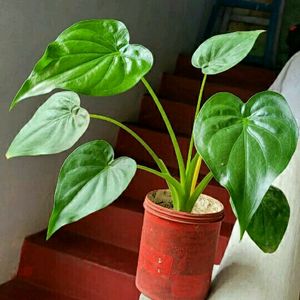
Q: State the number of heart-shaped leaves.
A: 6